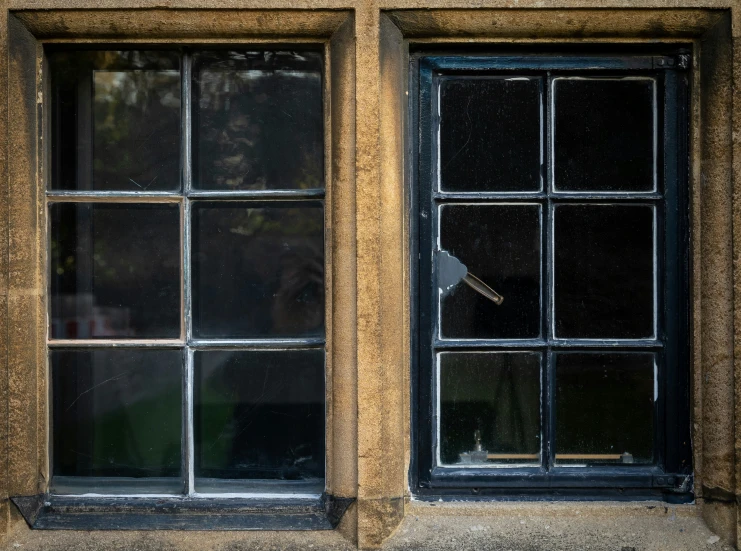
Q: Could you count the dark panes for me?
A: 12